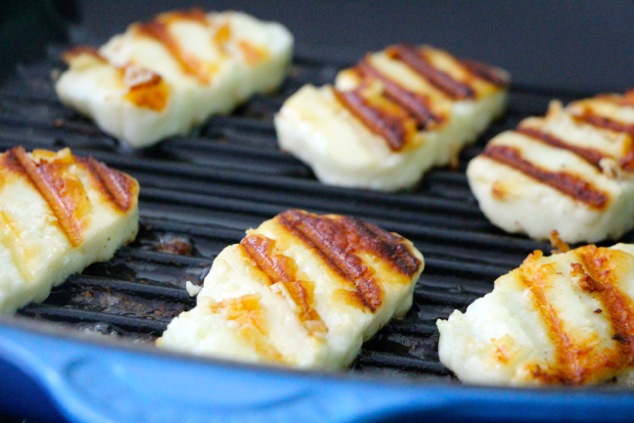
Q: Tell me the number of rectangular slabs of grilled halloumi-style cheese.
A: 6